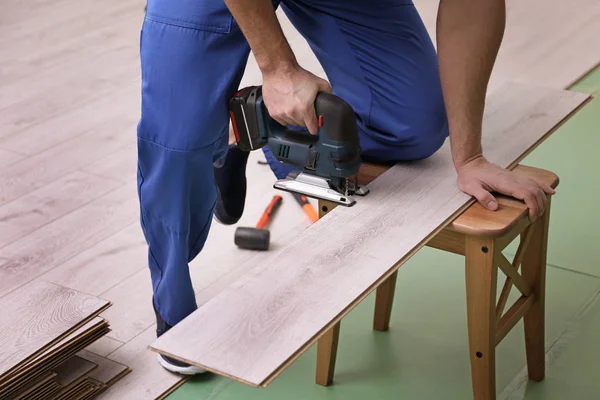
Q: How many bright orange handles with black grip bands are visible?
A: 2